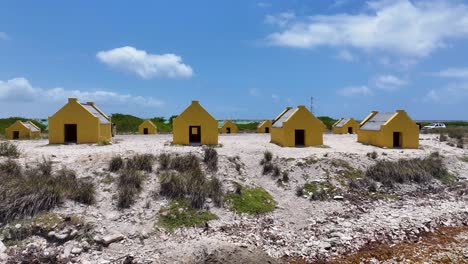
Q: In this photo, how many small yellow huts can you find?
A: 9